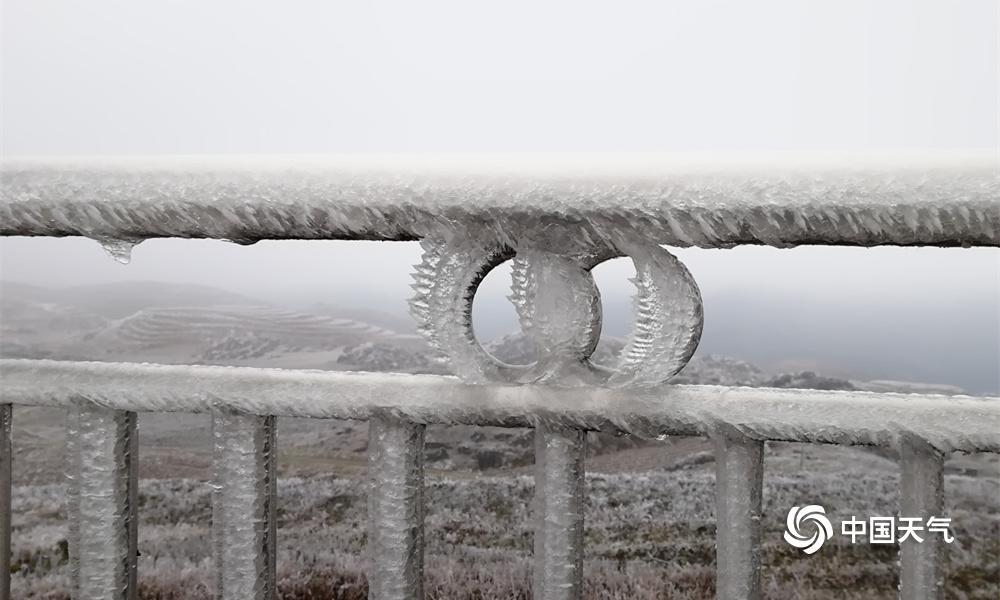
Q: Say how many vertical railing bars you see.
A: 7